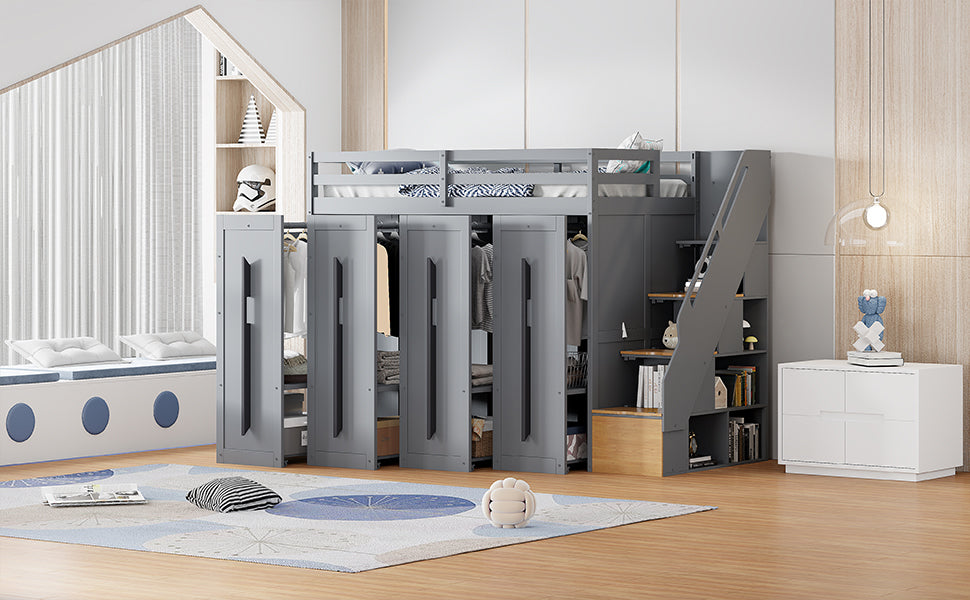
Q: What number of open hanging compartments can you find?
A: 4